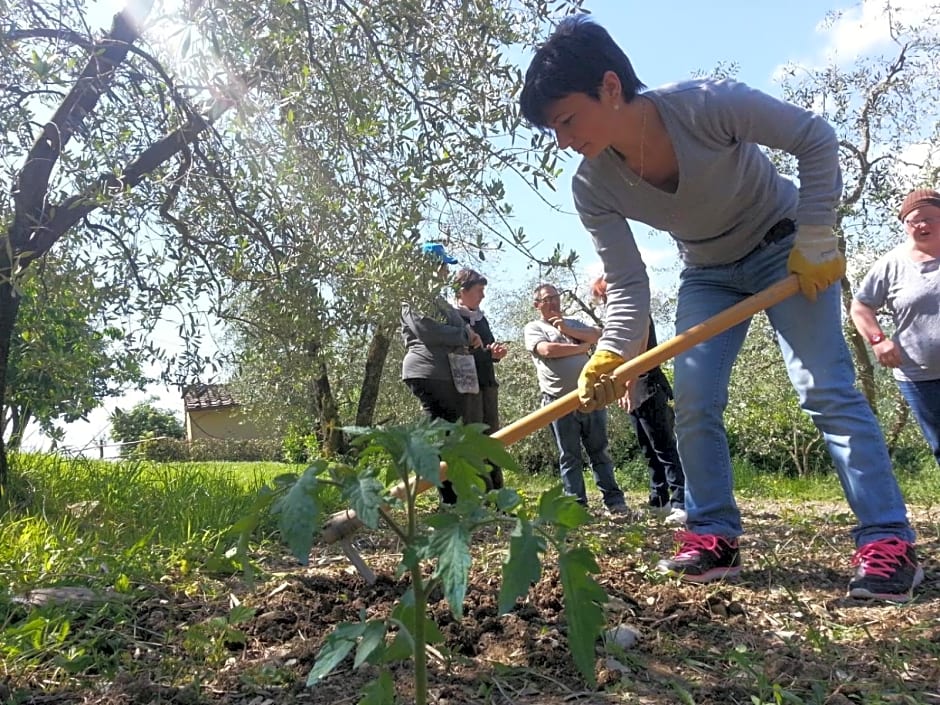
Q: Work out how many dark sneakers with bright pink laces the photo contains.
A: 2